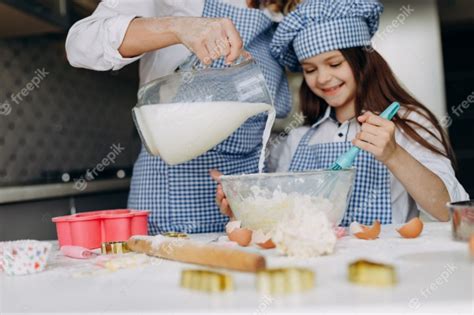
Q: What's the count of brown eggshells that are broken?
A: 4